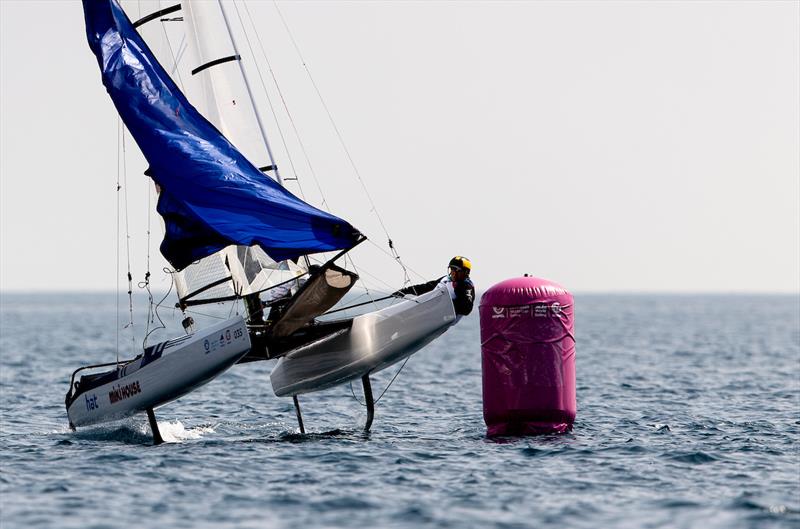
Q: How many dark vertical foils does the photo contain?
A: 3